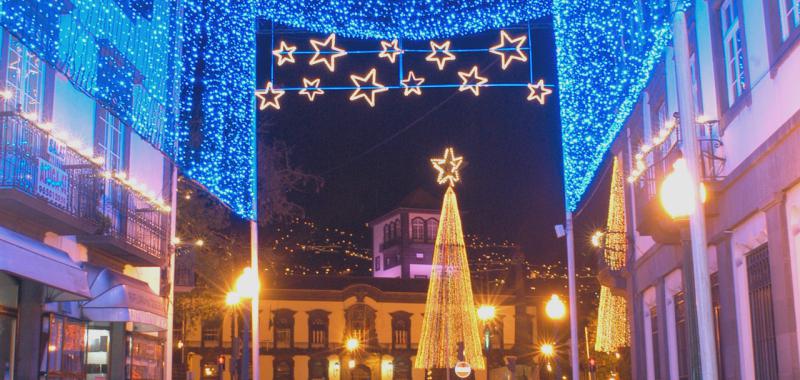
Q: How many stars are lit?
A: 12